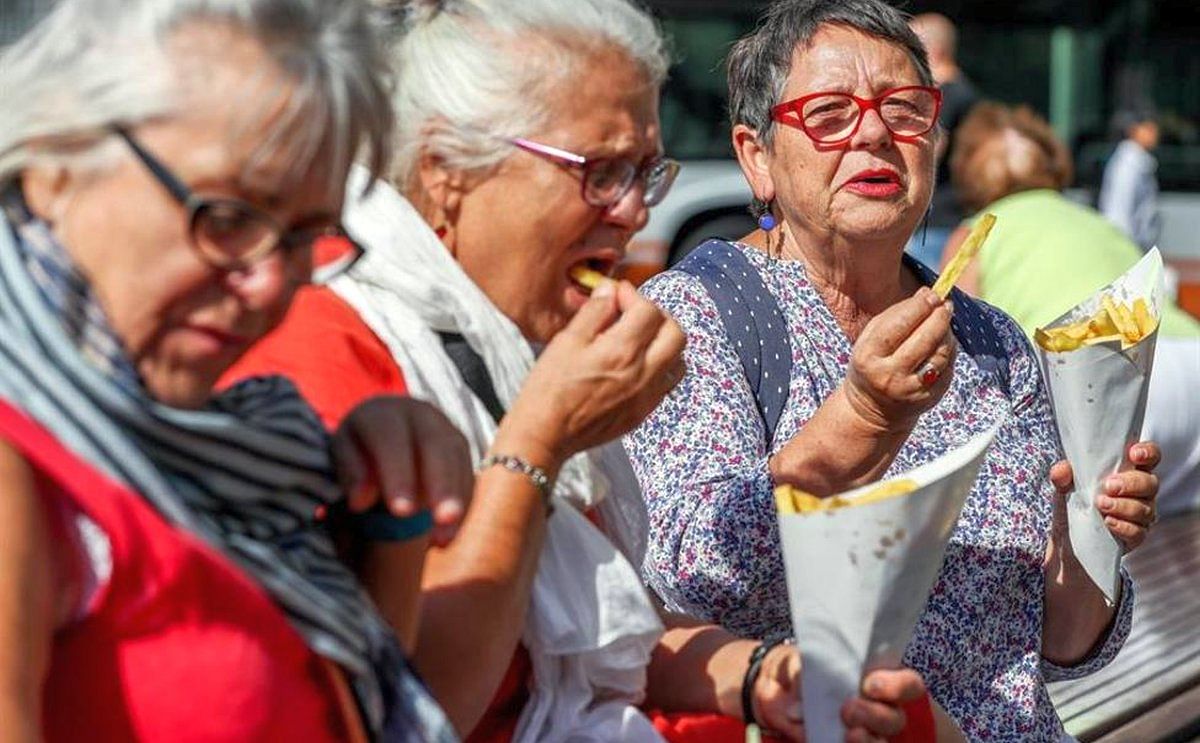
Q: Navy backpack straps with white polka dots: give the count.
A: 2